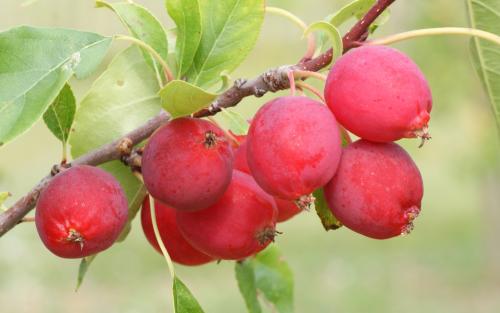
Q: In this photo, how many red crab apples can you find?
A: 8